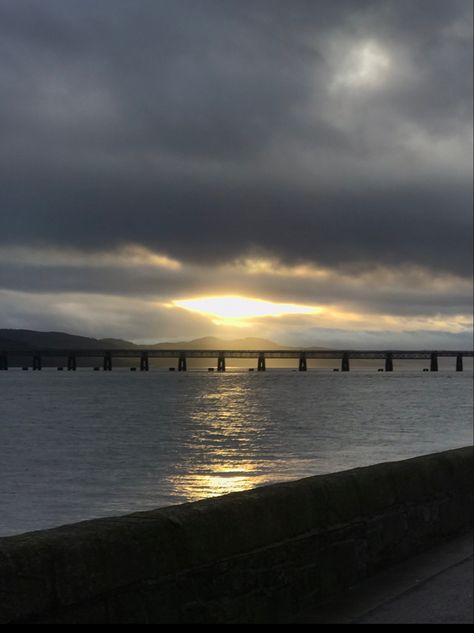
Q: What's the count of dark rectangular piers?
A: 13